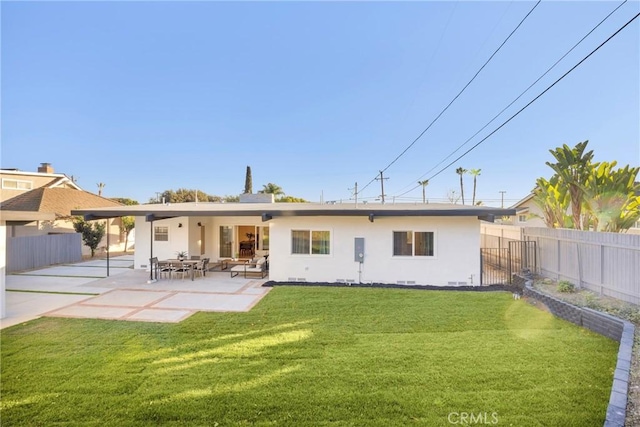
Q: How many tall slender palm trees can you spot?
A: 3